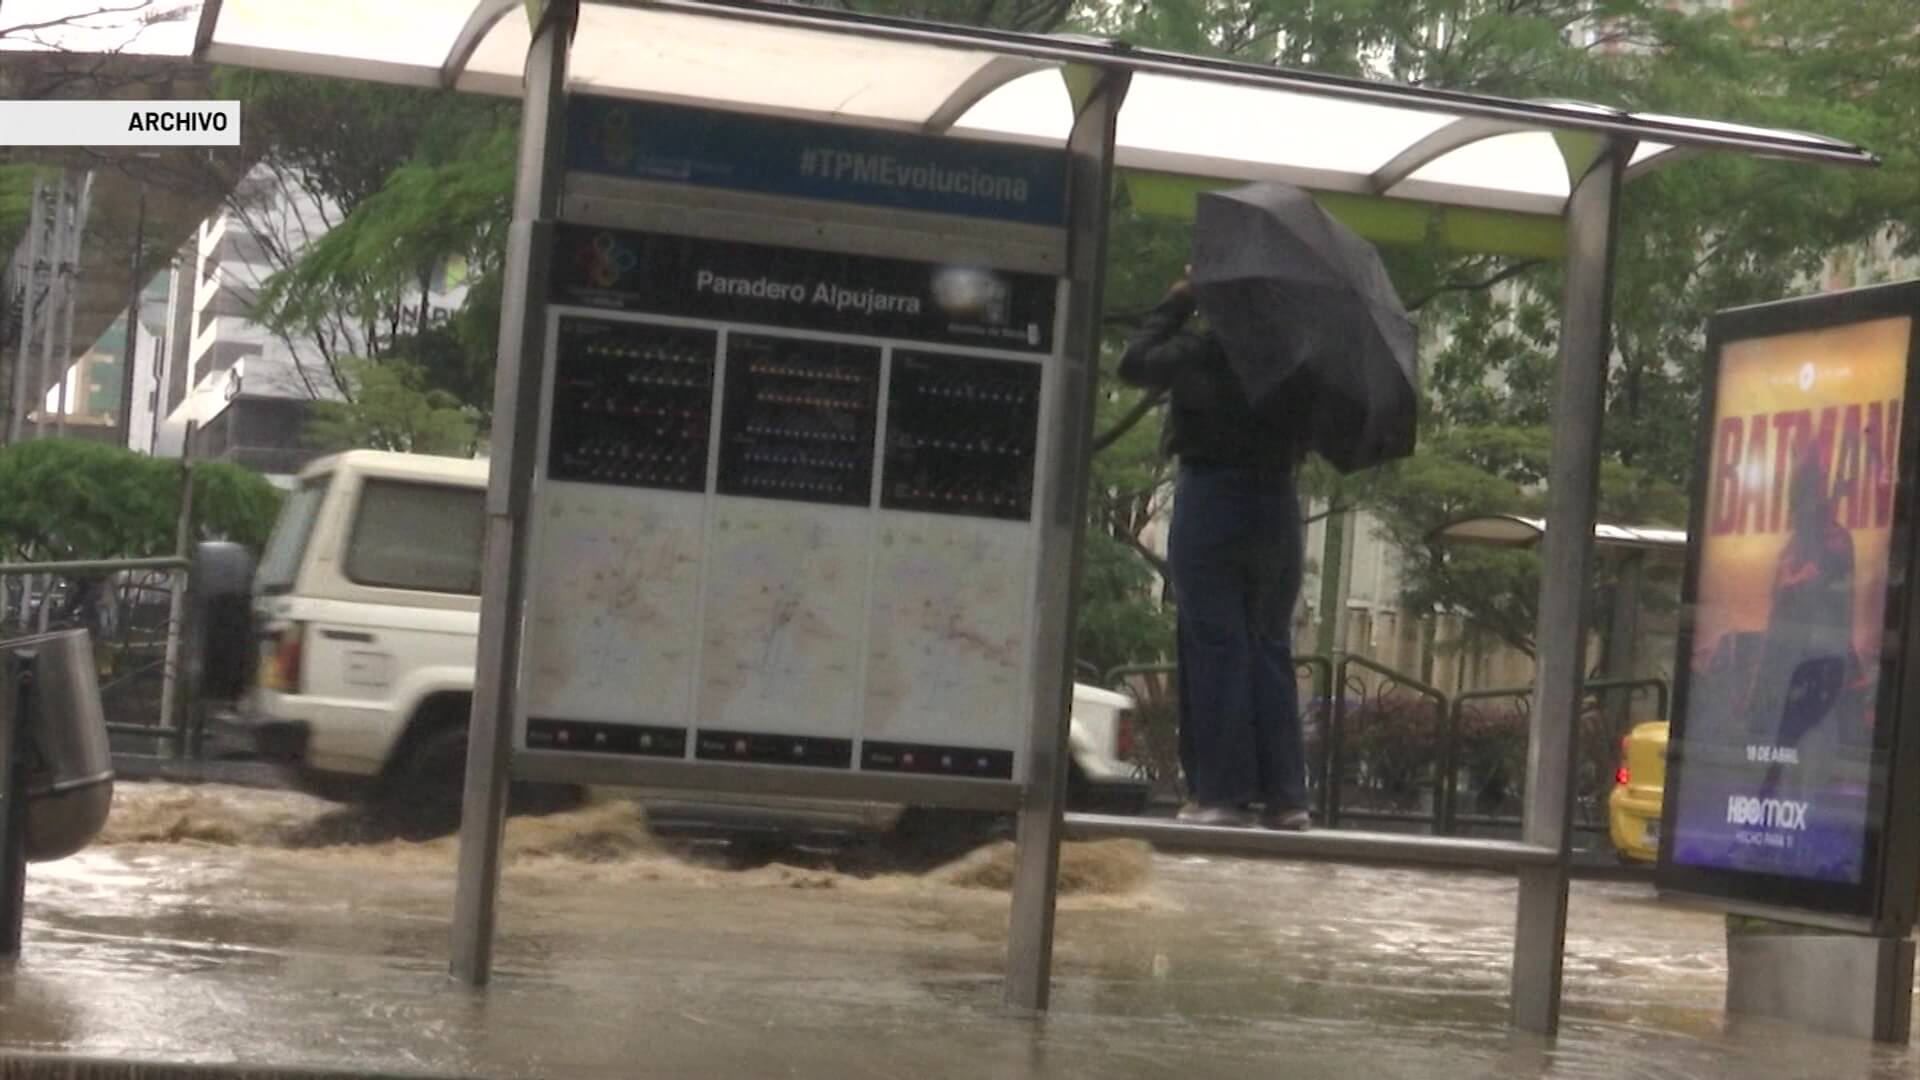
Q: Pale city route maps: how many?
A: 3